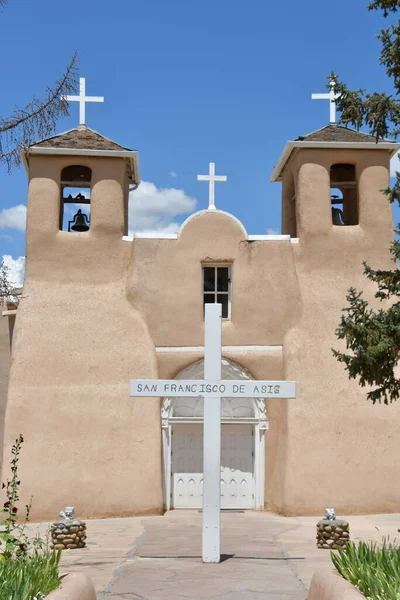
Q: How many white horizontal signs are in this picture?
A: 1